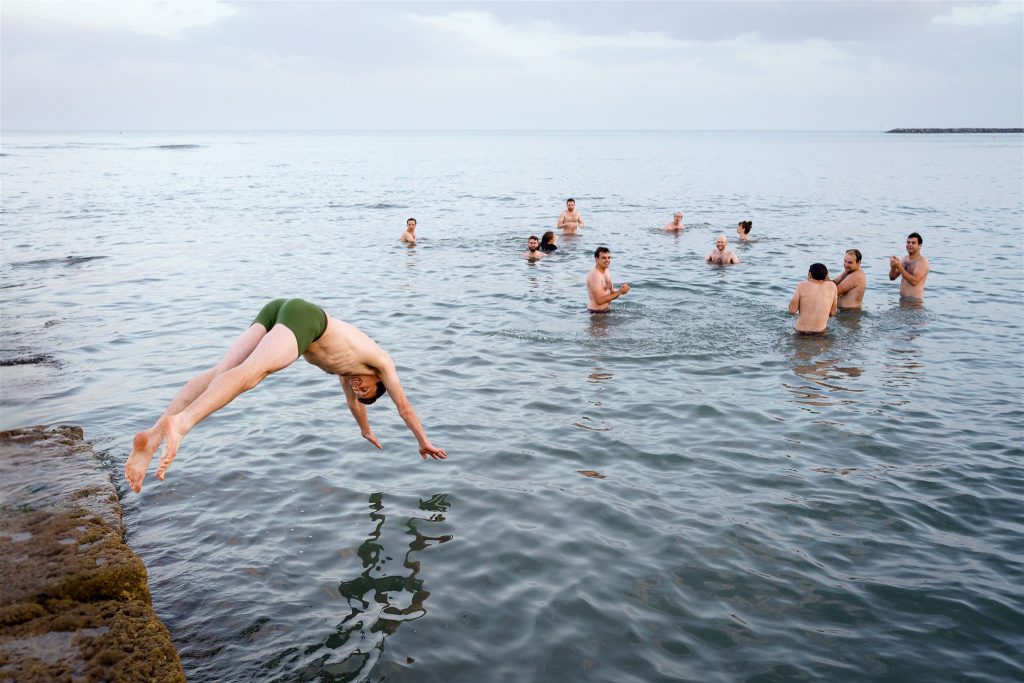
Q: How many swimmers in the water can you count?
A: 11